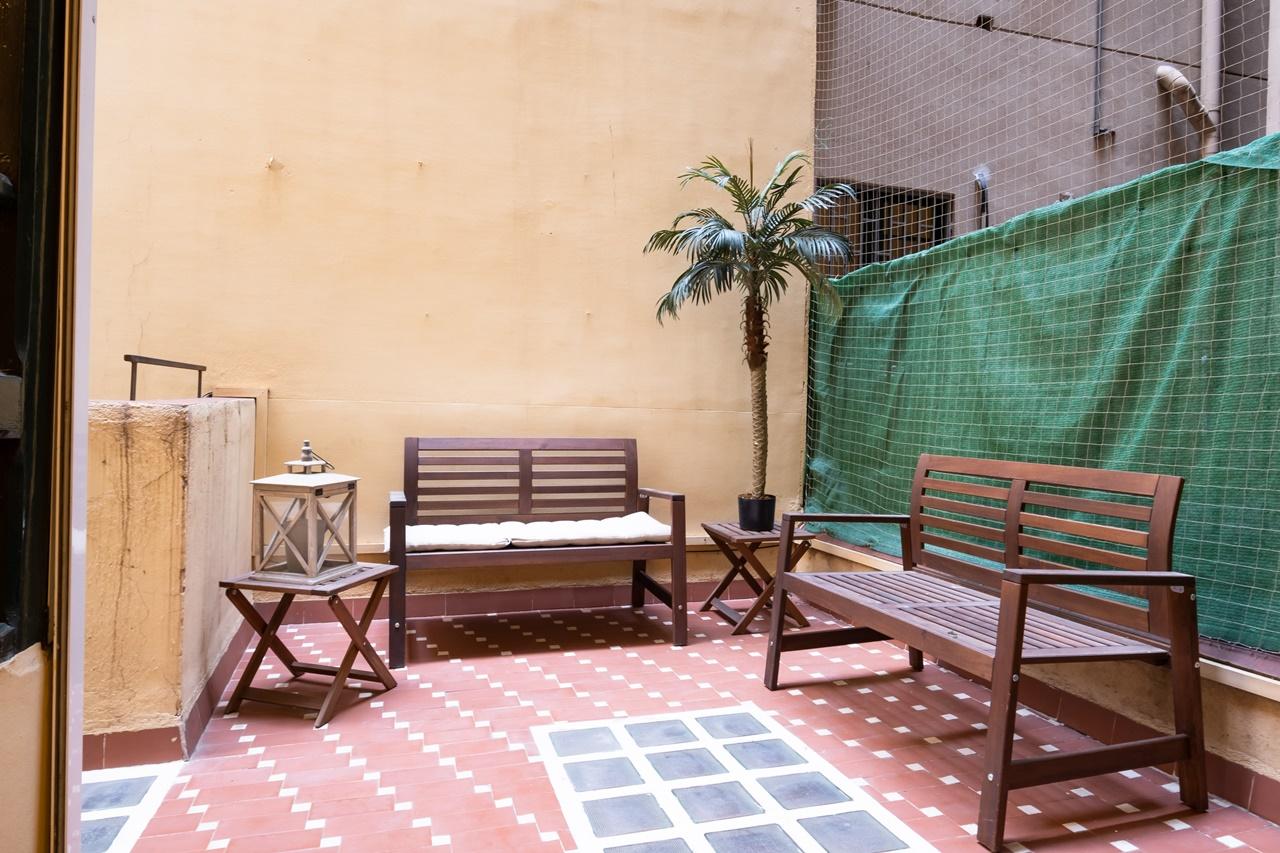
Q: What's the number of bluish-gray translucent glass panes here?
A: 14